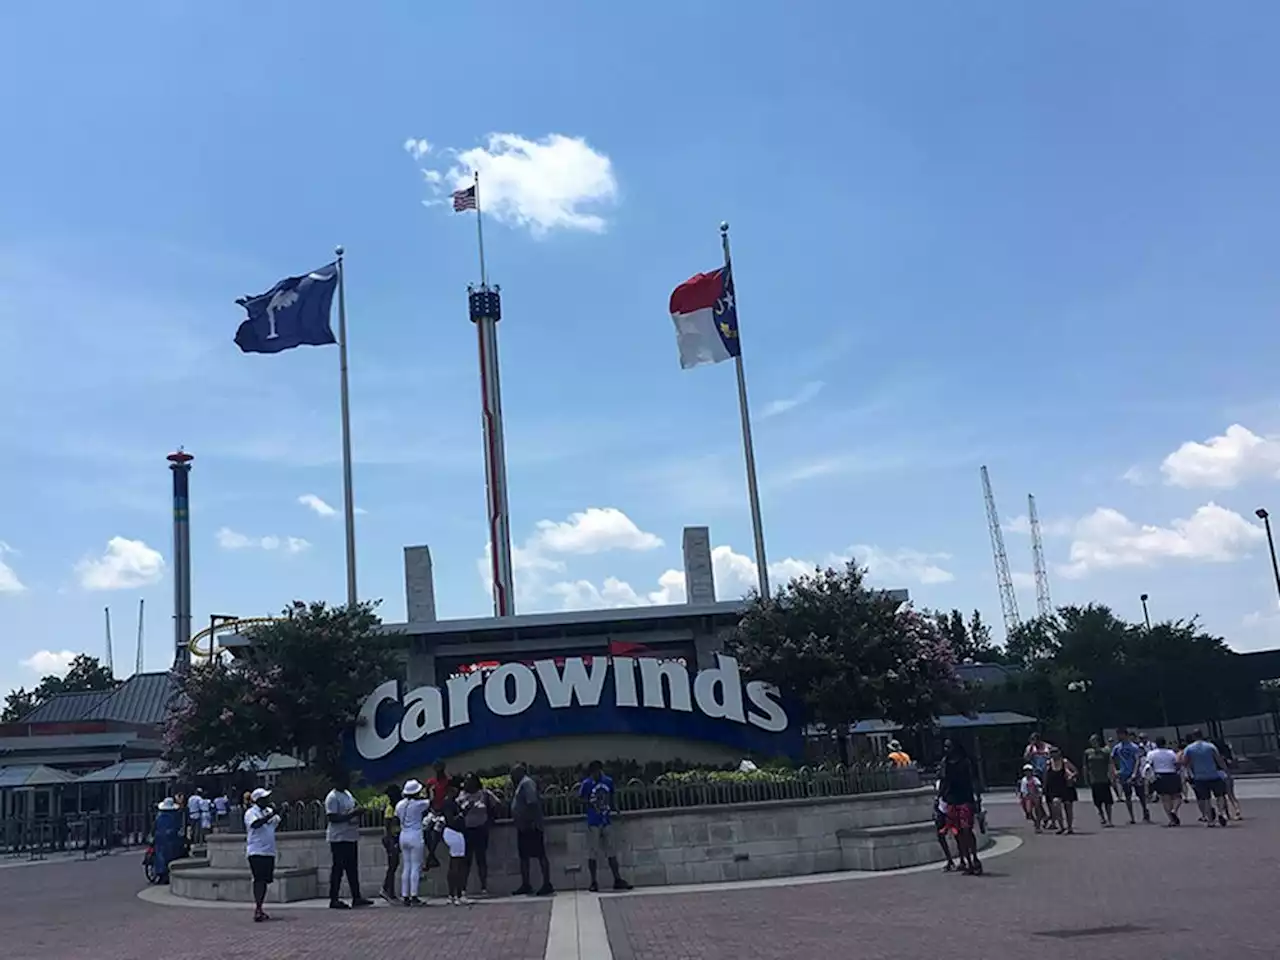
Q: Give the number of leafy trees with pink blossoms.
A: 2